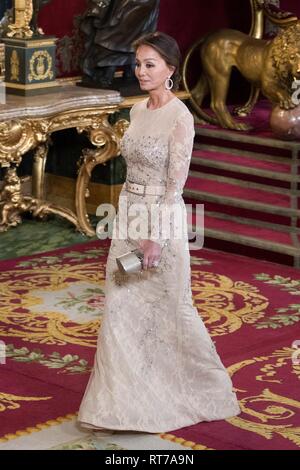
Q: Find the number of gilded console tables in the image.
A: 1